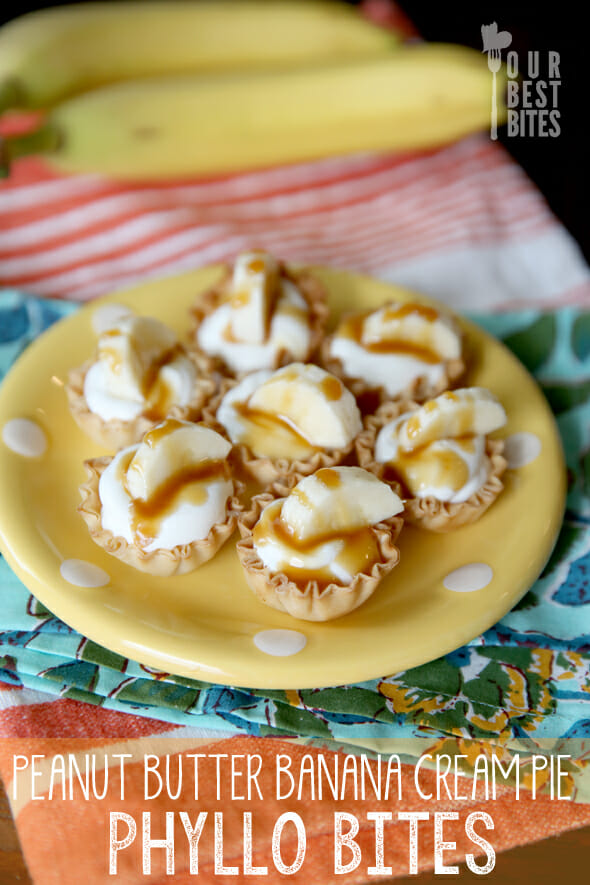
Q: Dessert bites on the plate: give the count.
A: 7